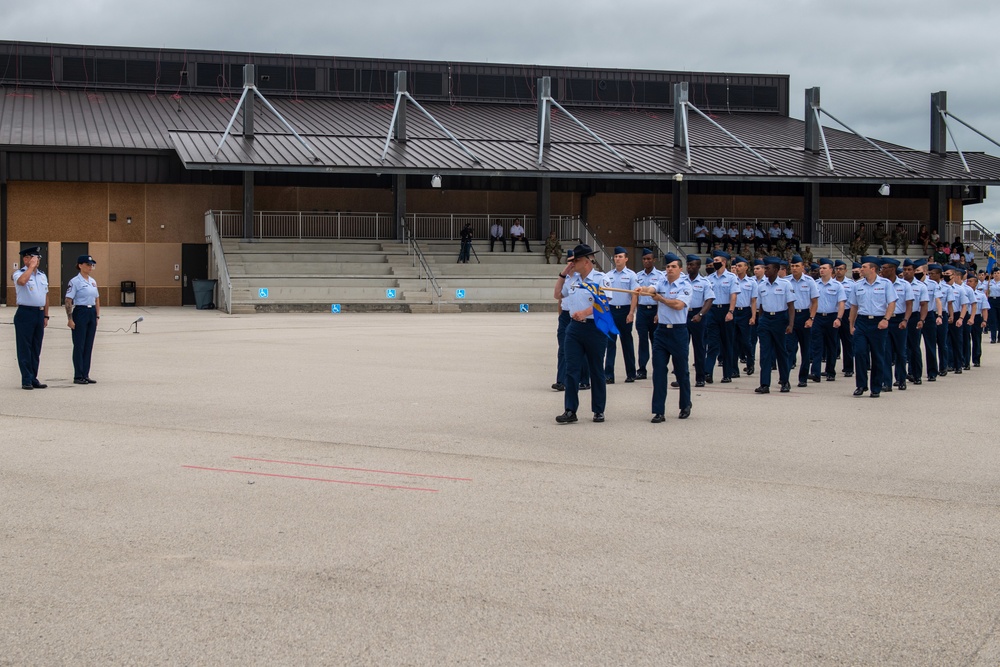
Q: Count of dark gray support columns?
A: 6